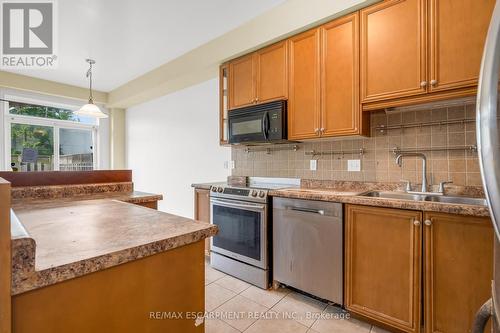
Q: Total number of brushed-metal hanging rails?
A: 4